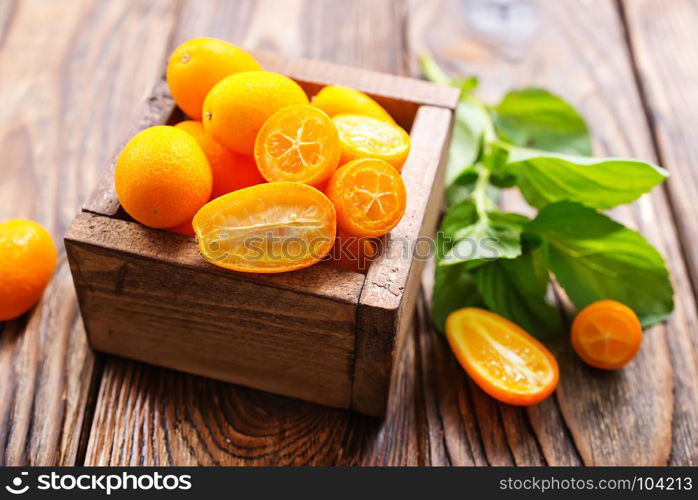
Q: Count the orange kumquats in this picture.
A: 13